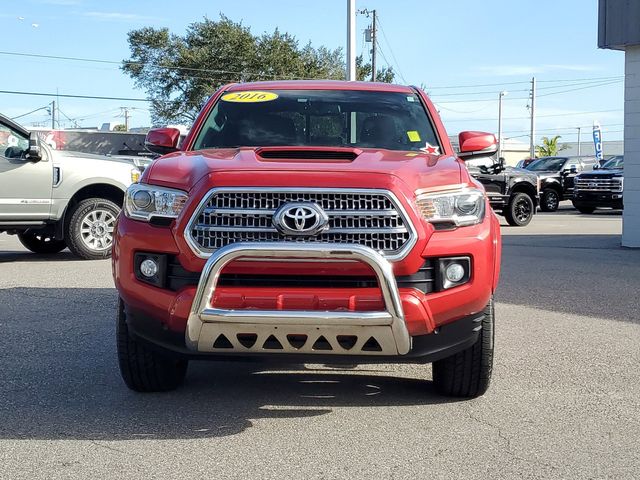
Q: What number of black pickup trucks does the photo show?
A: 3